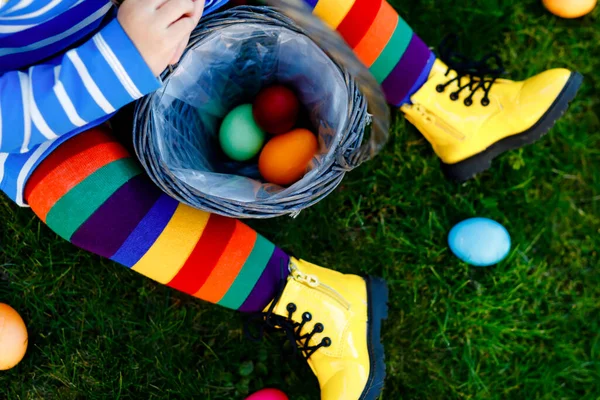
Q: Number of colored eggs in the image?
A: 7